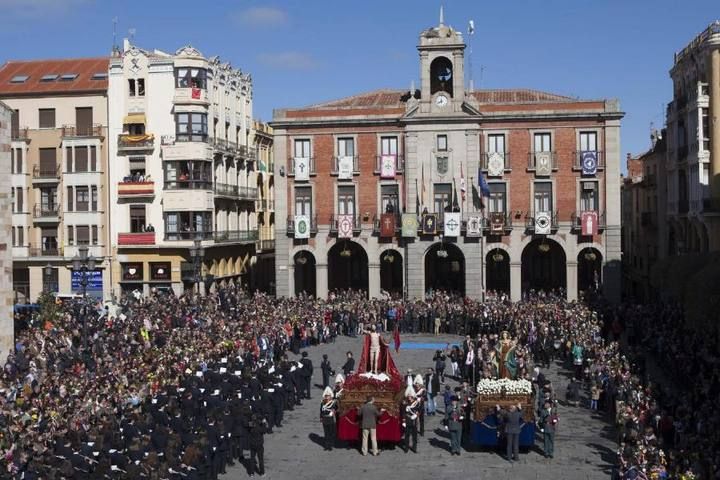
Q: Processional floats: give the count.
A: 2